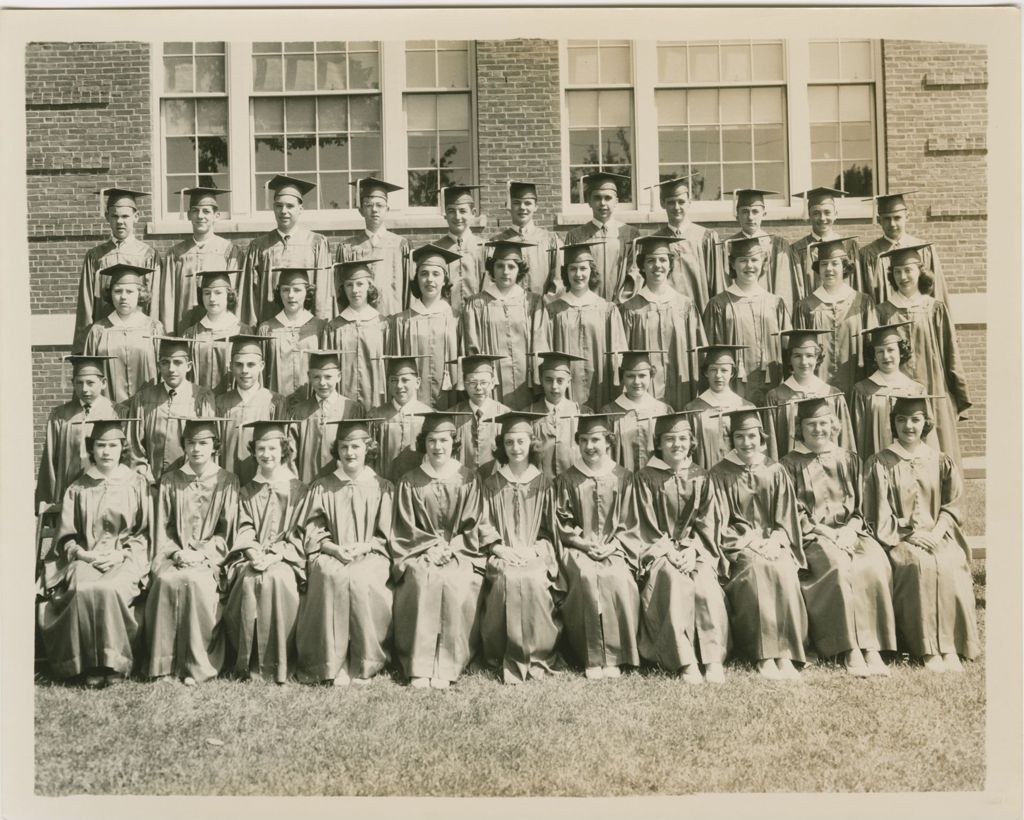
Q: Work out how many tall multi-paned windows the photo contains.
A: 6